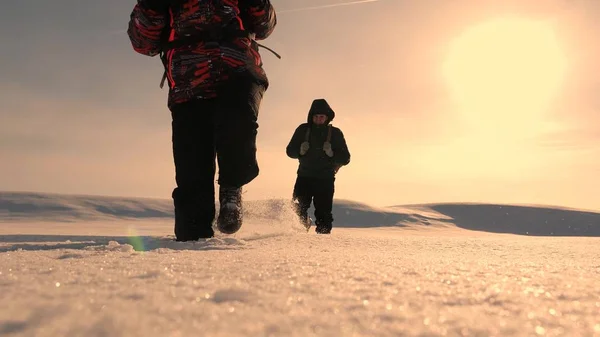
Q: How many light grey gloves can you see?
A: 2